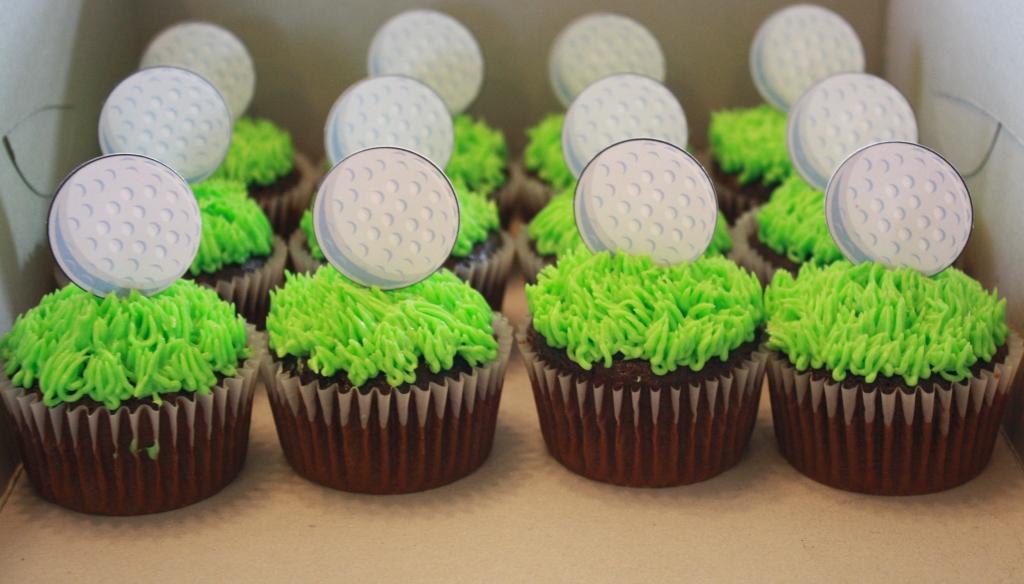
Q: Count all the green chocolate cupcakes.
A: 12